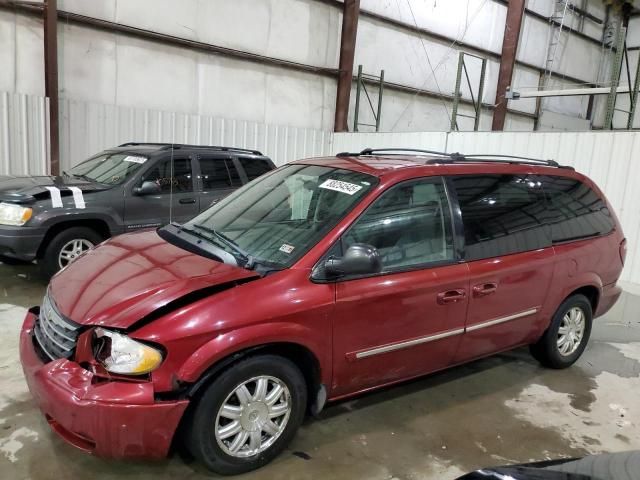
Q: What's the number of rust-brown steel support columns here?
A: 3